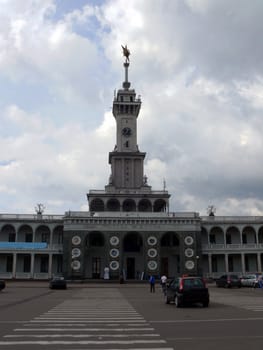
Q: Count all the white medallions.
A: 12